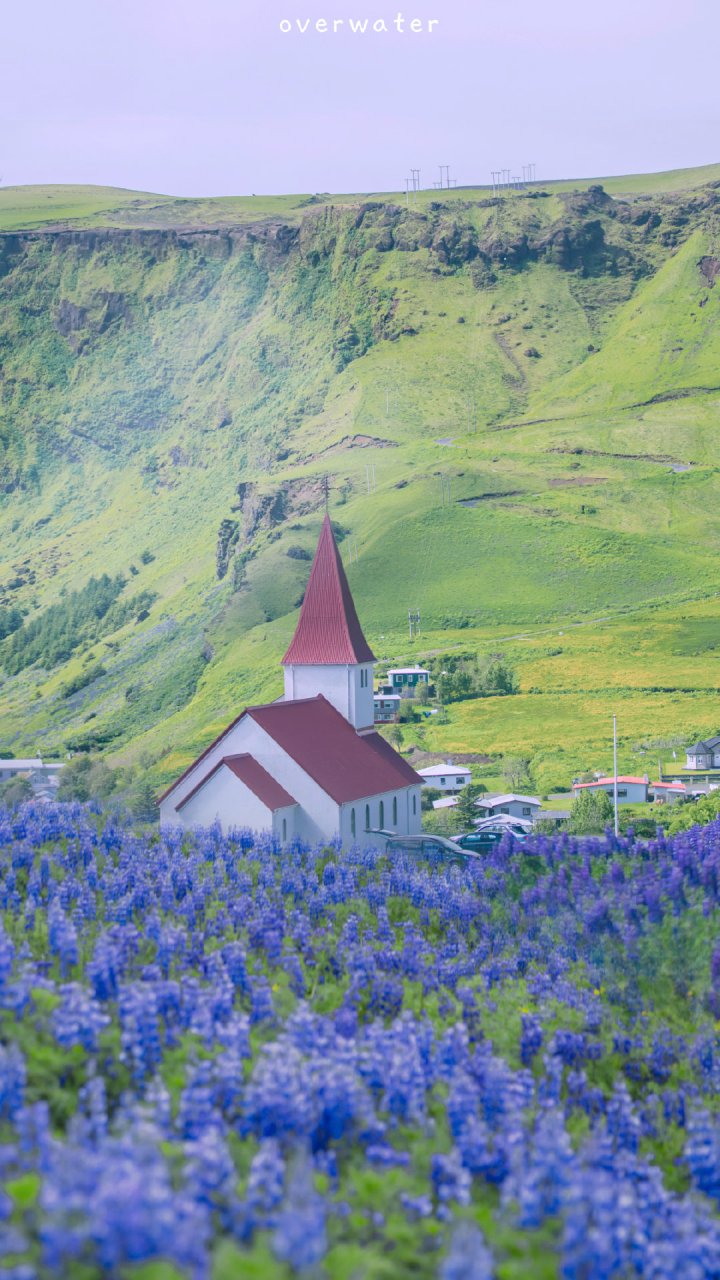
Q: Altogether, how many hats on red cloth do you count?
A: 0